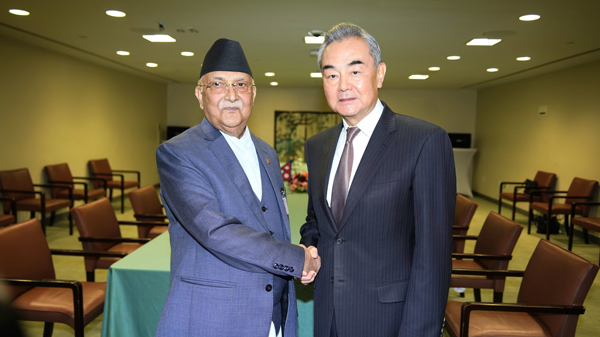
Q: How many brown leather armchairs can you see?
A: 13